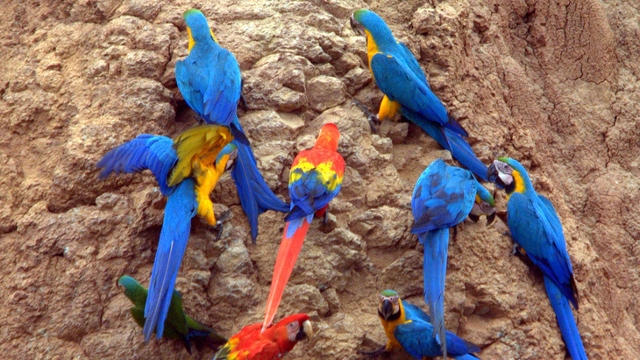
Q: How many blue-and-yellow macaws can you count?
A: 6